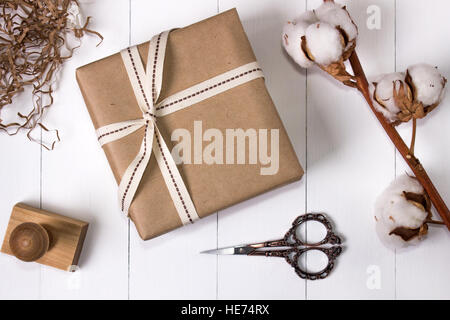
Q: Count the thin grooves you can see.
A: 5